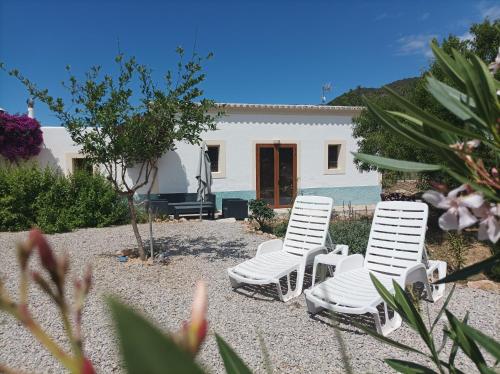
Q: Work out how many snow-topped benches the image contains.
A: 0